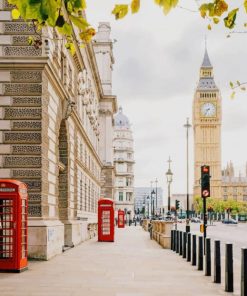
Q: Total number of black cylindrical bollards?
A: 12